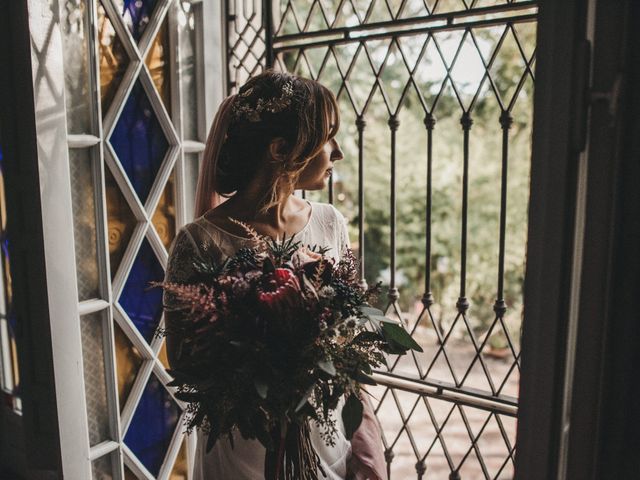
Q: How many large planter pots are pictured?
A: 0